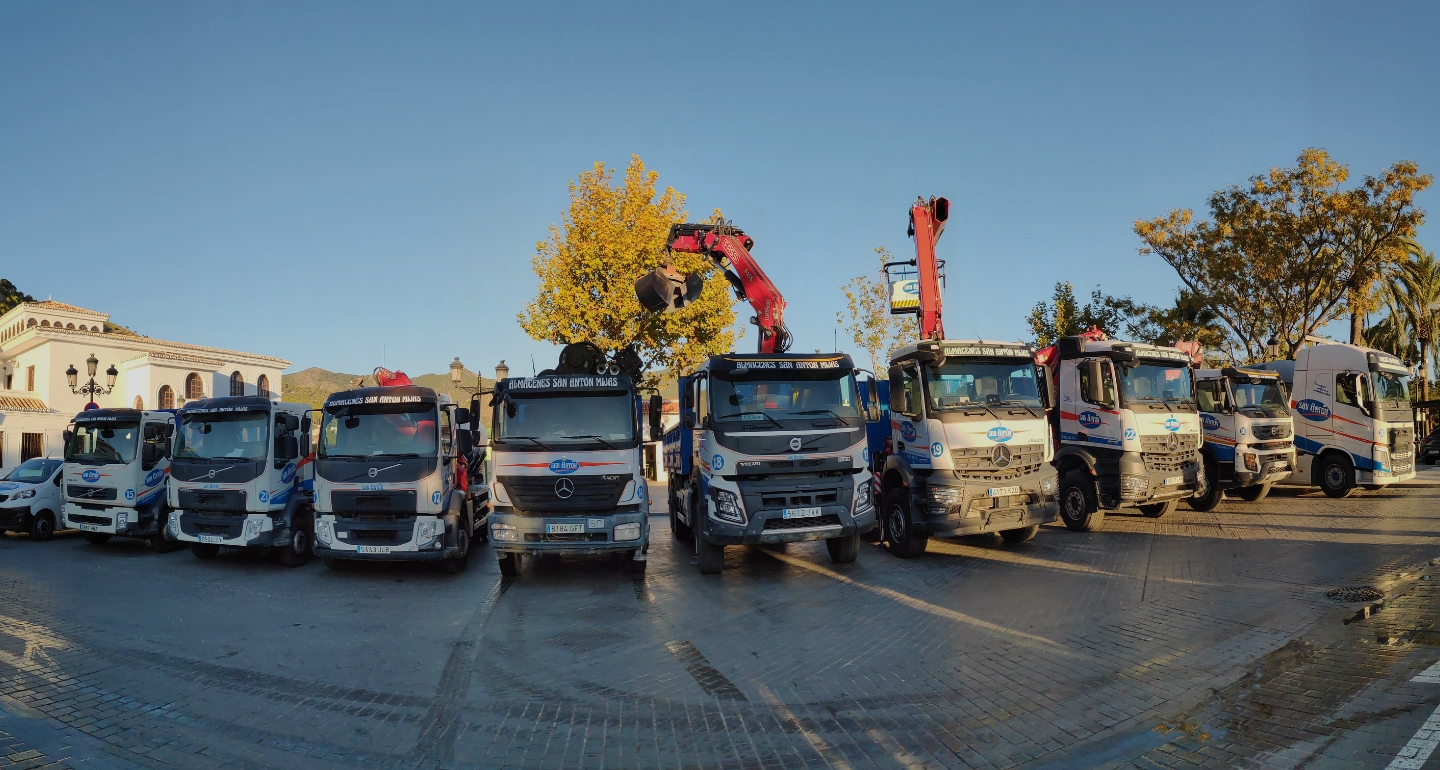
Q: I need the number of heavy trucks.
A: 9